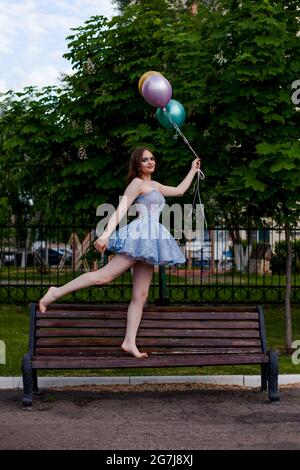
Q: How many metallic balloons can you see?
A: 3